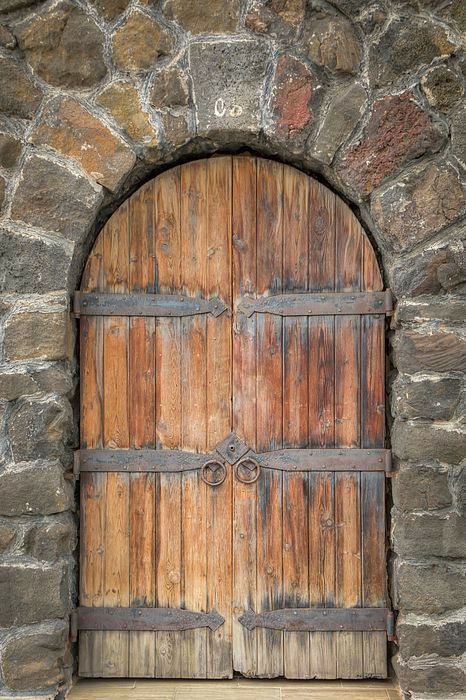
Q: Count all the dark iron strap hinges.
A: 6